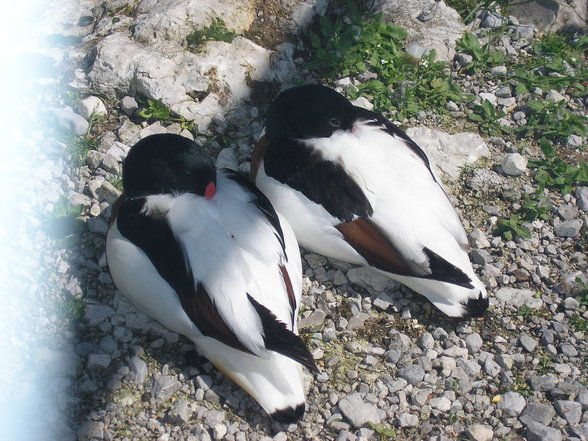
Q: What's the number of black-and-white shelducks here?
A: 2